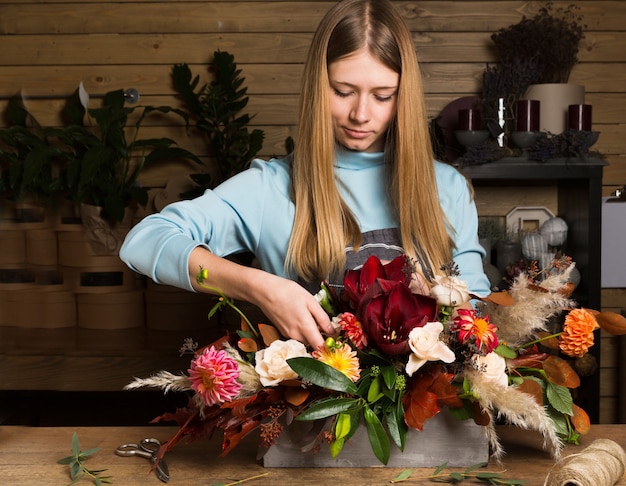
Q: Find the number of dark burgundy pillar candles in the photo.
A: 3